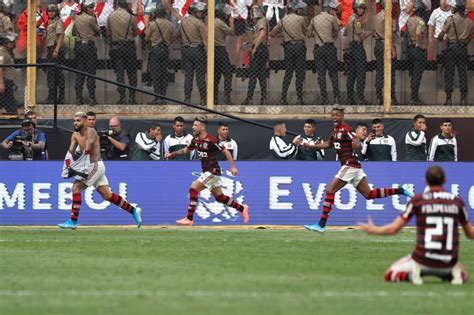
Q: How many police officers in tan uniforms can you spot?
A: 15